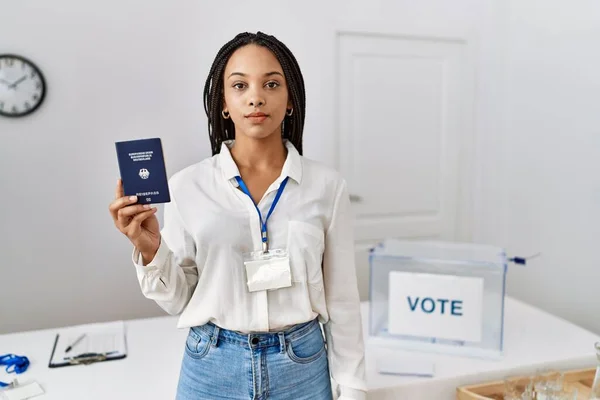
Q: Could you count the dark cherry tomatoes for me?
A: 0